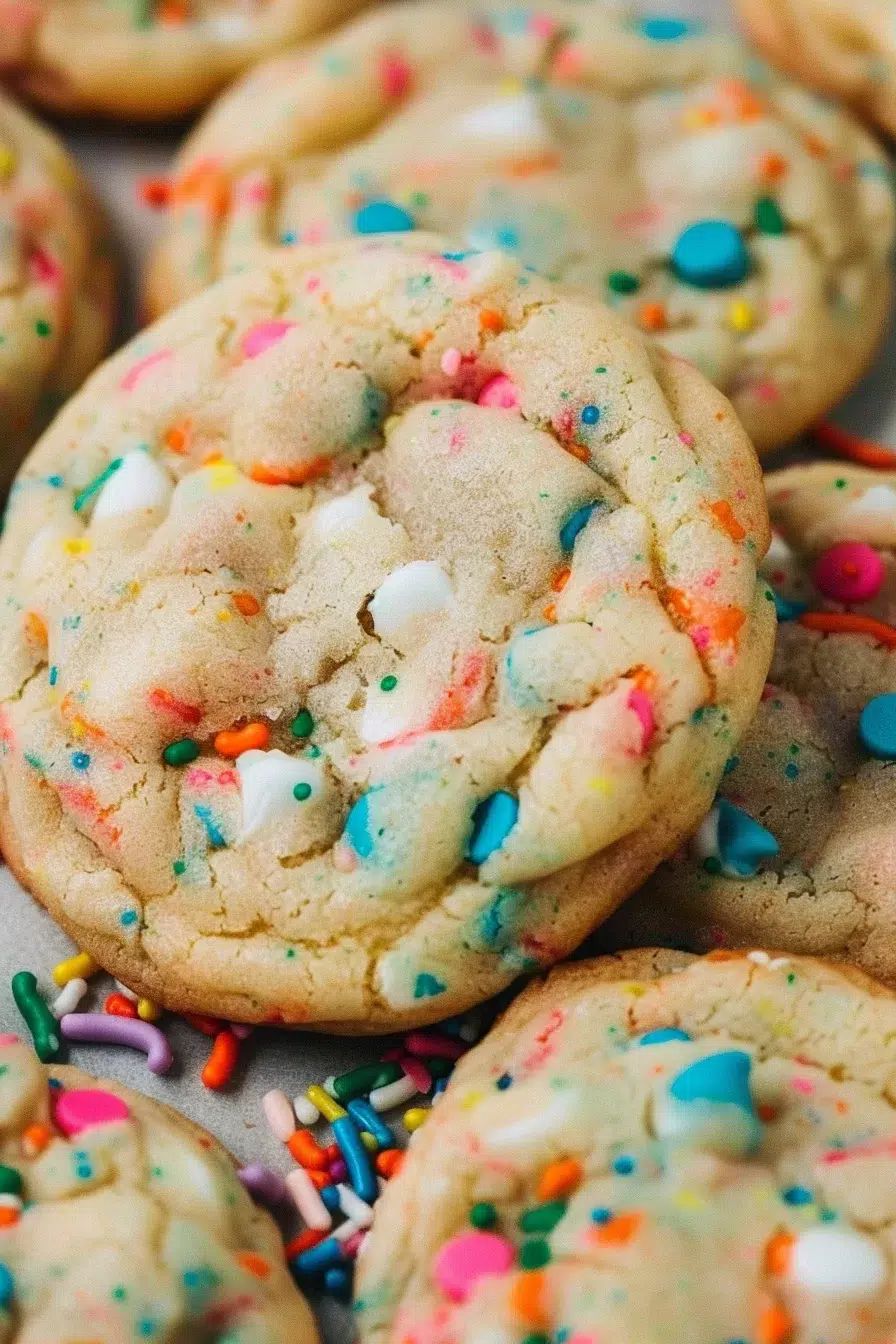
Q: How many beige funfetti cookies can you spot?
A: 8